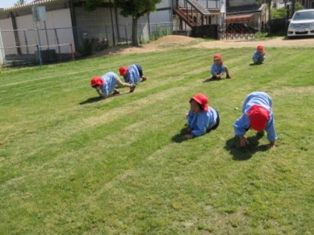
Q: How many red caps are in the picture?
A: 6